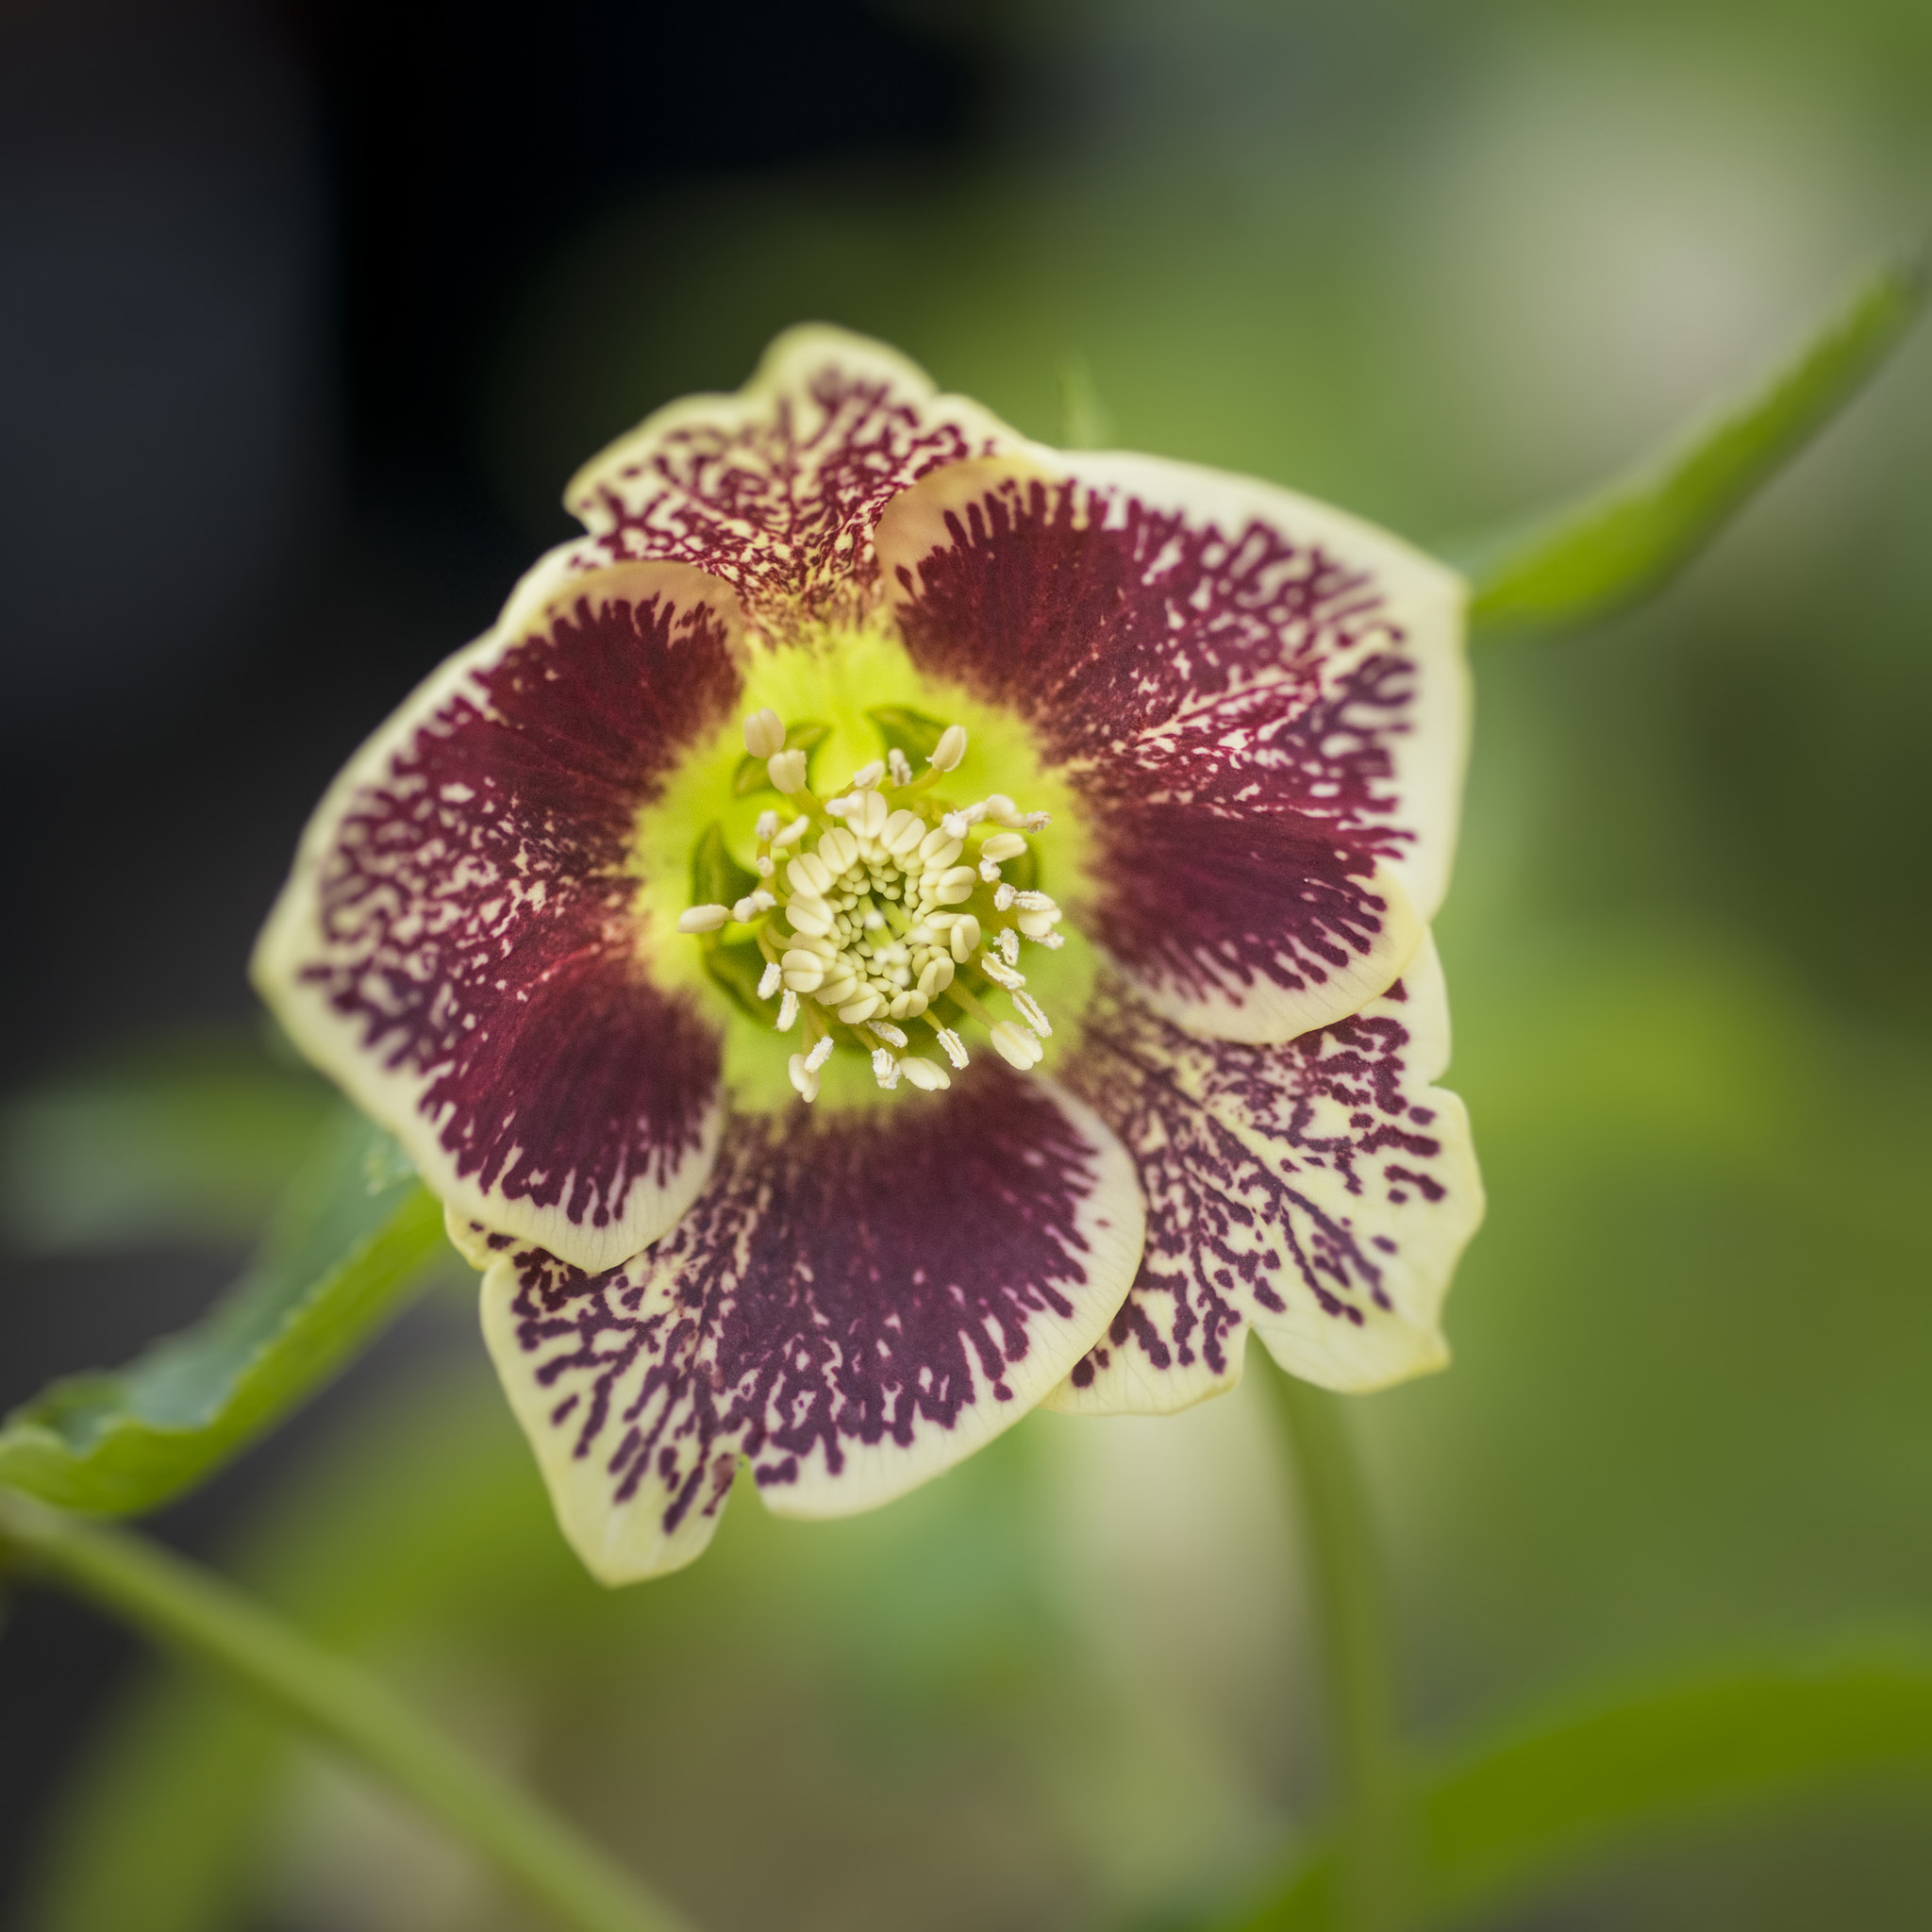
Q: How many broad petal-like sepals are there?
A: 5